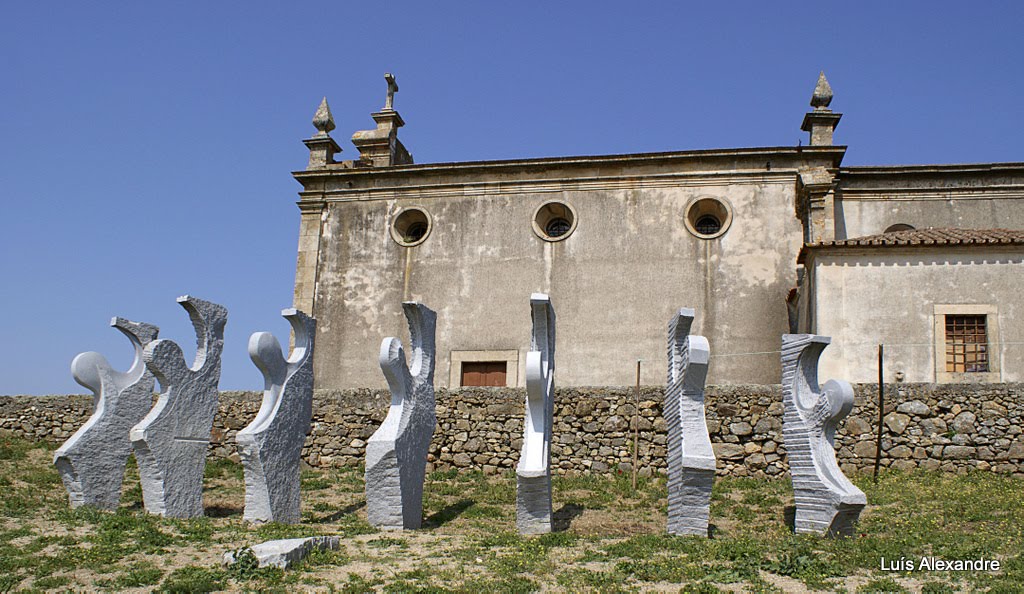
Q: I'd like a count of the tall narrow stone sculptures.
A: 7